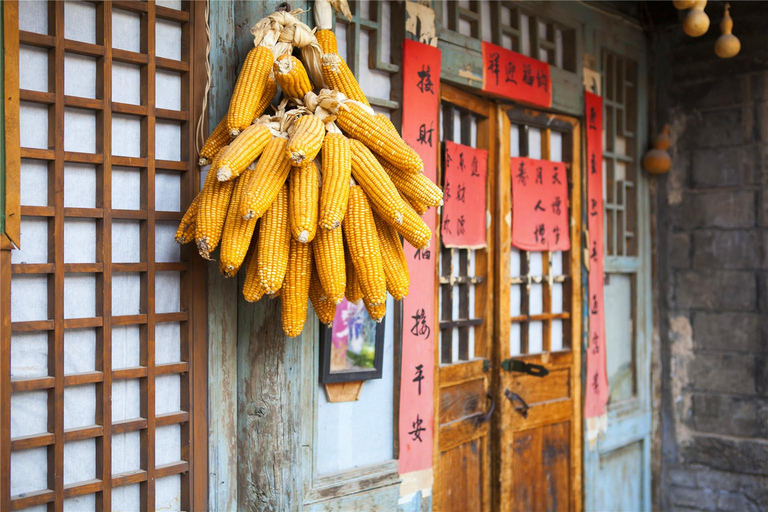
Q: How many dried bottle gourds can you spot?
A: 4